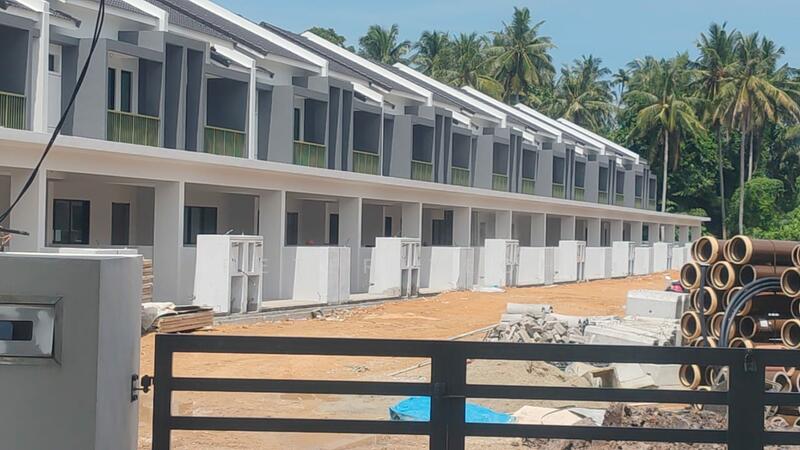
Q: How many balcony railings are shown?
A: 15